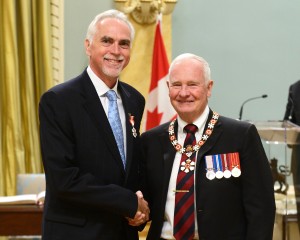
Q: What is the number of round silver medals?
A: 4